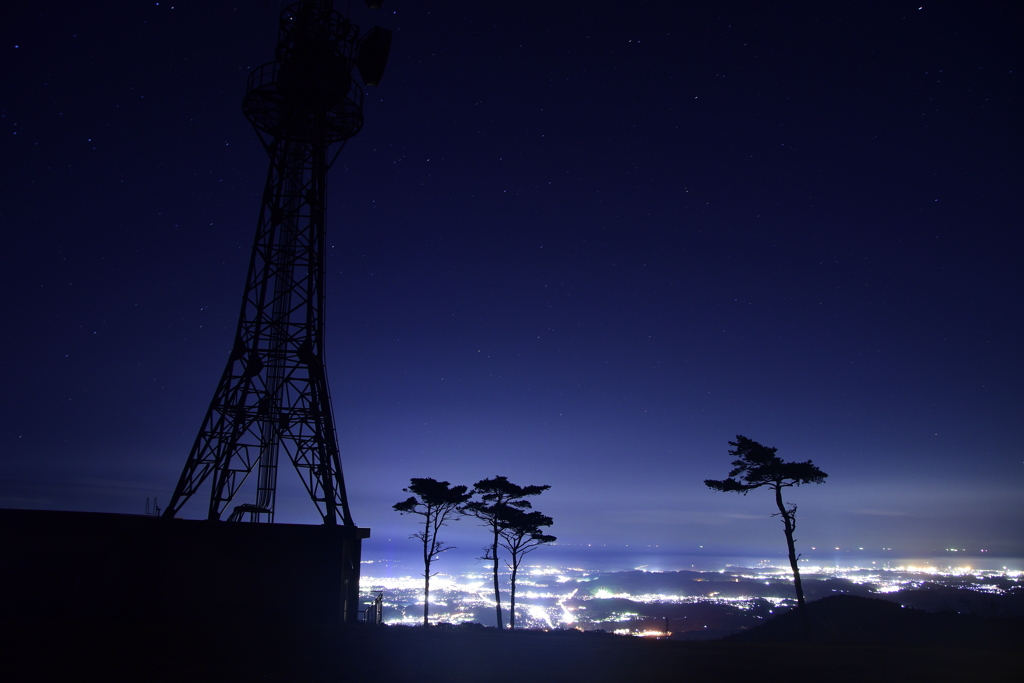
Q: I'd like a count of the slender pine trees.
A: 4